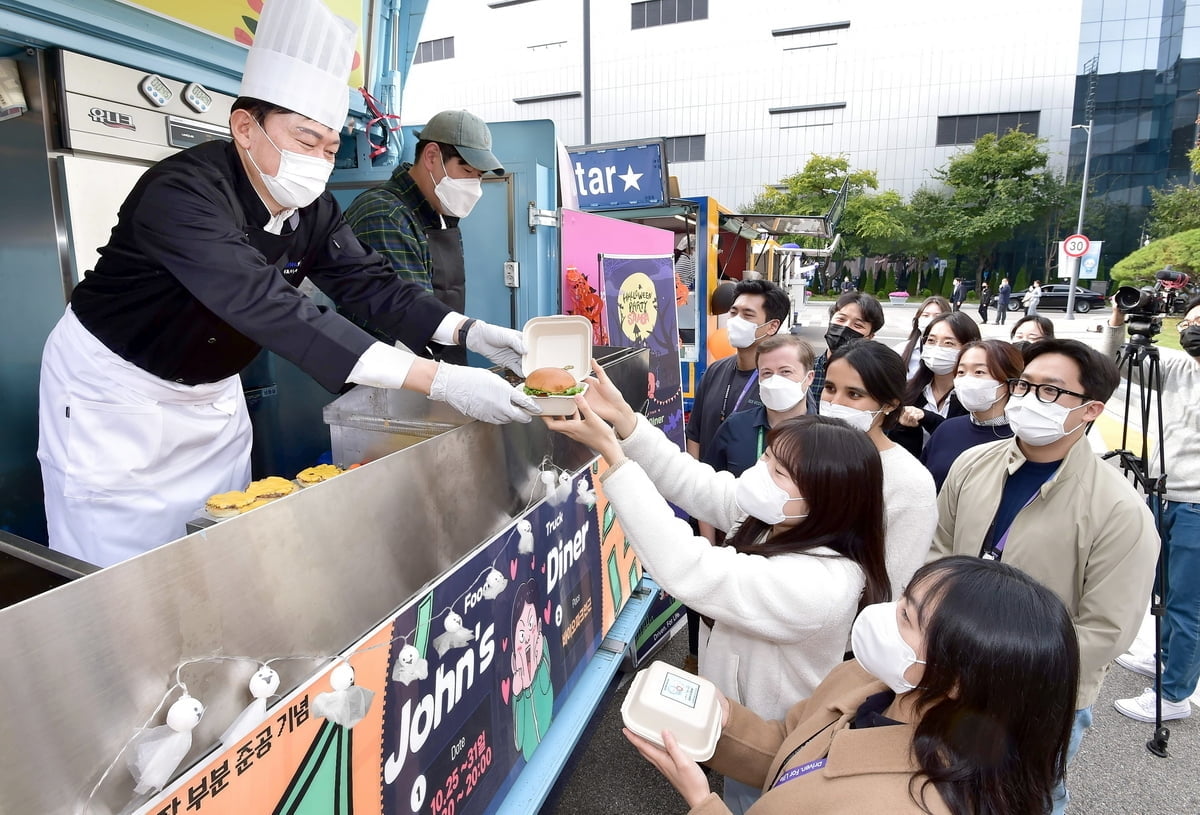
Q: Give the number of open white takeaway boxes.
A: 1